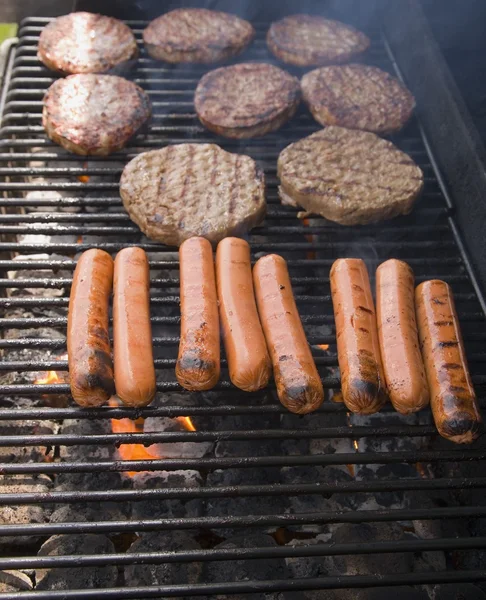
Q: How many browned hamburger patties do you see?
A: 8